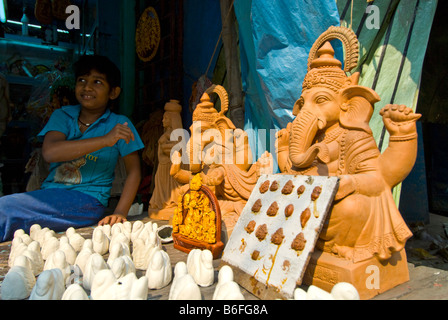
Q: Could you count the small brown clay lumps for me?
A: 14